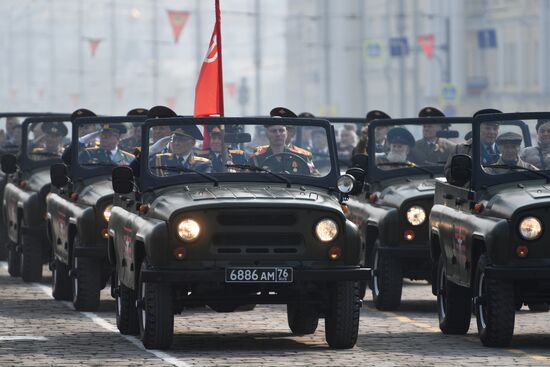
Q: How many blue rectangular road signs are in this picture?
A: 2